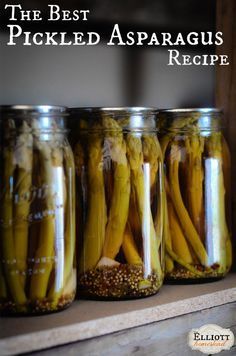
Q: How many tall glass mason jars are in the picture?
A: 3